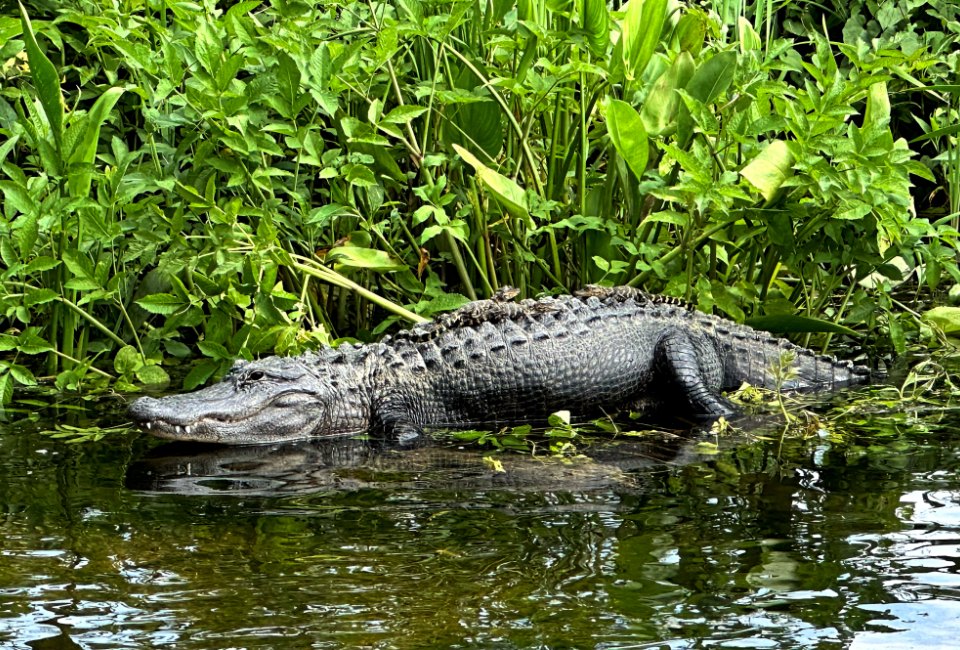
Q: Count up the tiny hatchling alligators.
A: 3